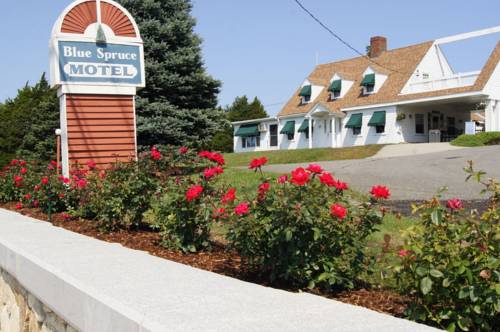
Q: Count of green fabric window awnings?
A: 8